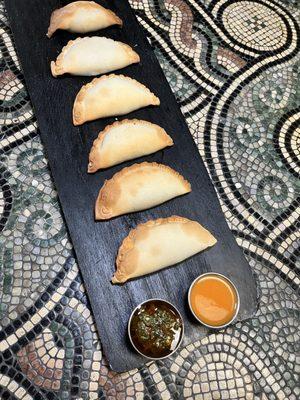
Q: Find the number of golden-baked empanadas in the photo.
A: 6